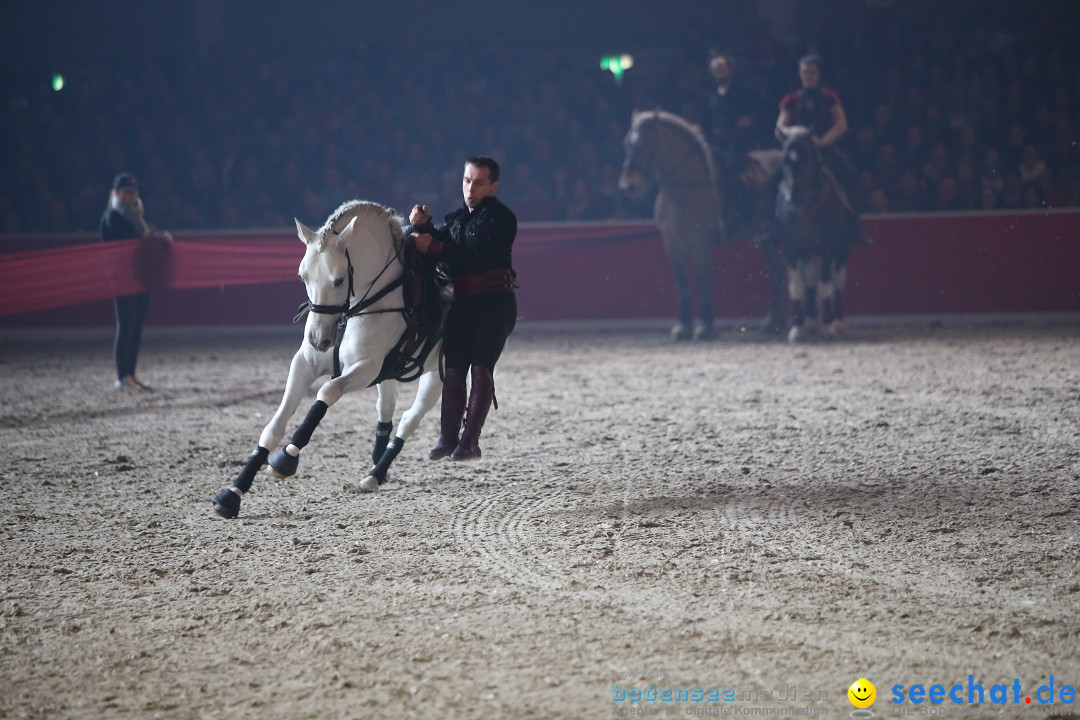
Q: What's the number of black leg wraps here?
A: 4